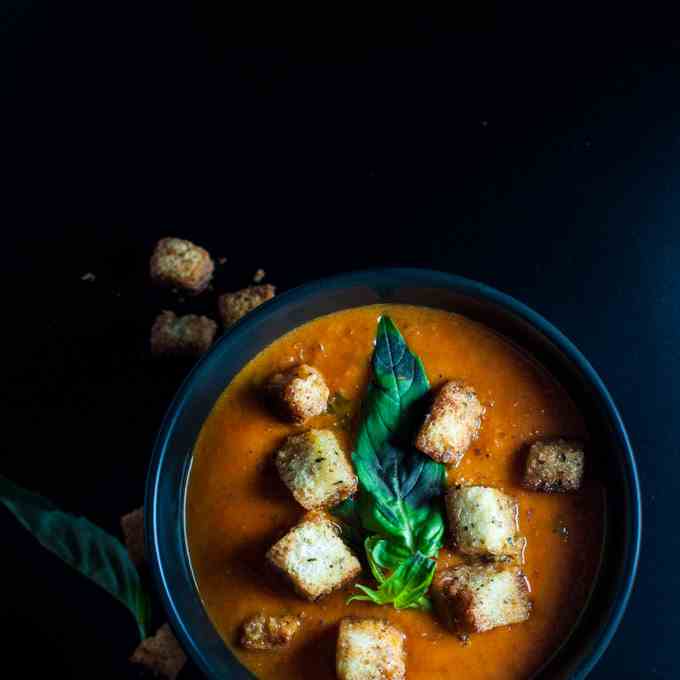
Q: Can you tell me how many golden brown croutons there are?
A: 14